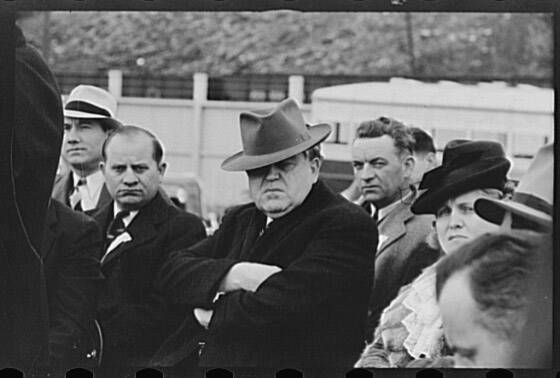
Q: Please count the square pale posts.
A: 3